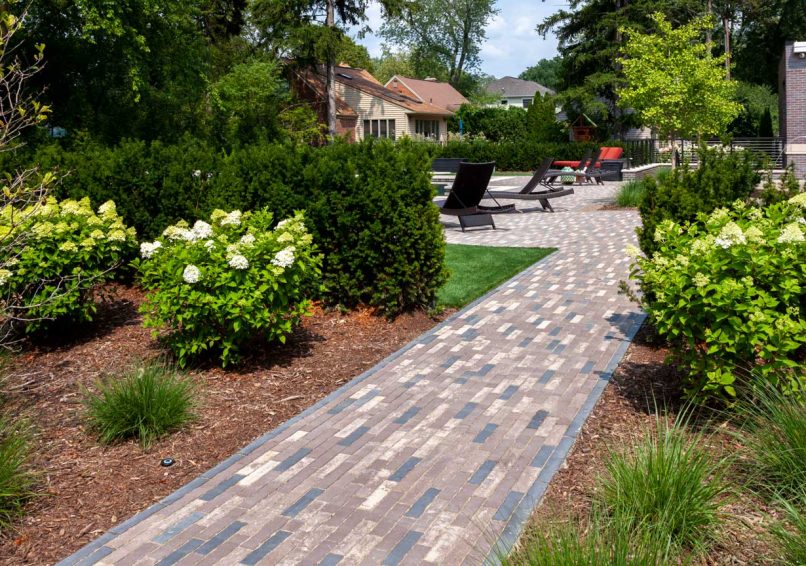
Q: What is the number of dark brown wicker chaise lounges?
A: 4